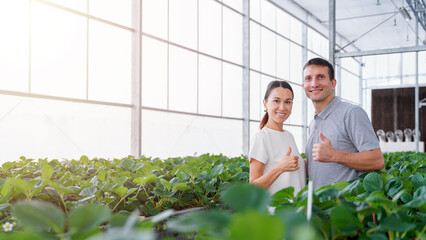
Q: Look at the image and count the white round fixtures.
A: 5